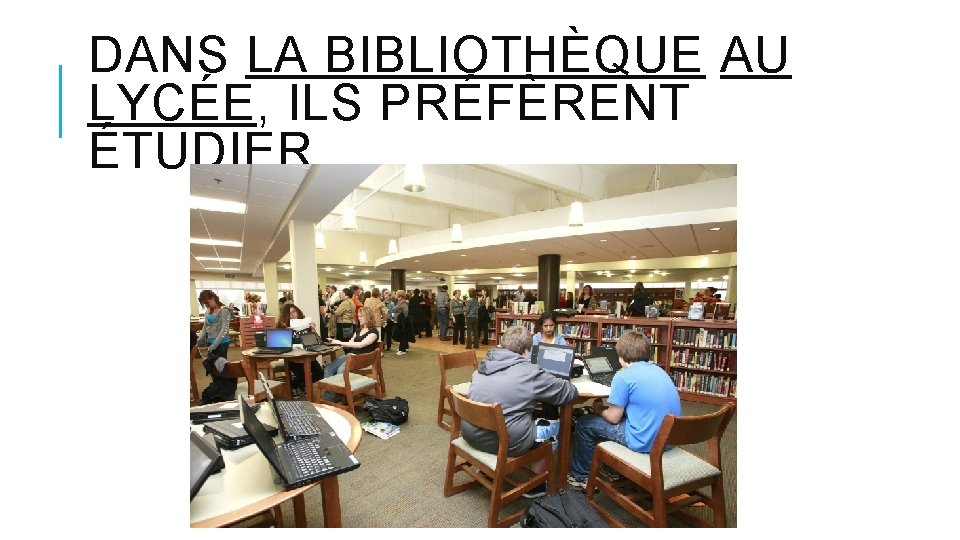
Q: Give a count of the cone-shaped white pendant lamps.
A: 7